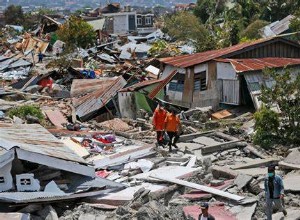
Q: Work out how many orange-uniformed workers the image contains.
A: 2